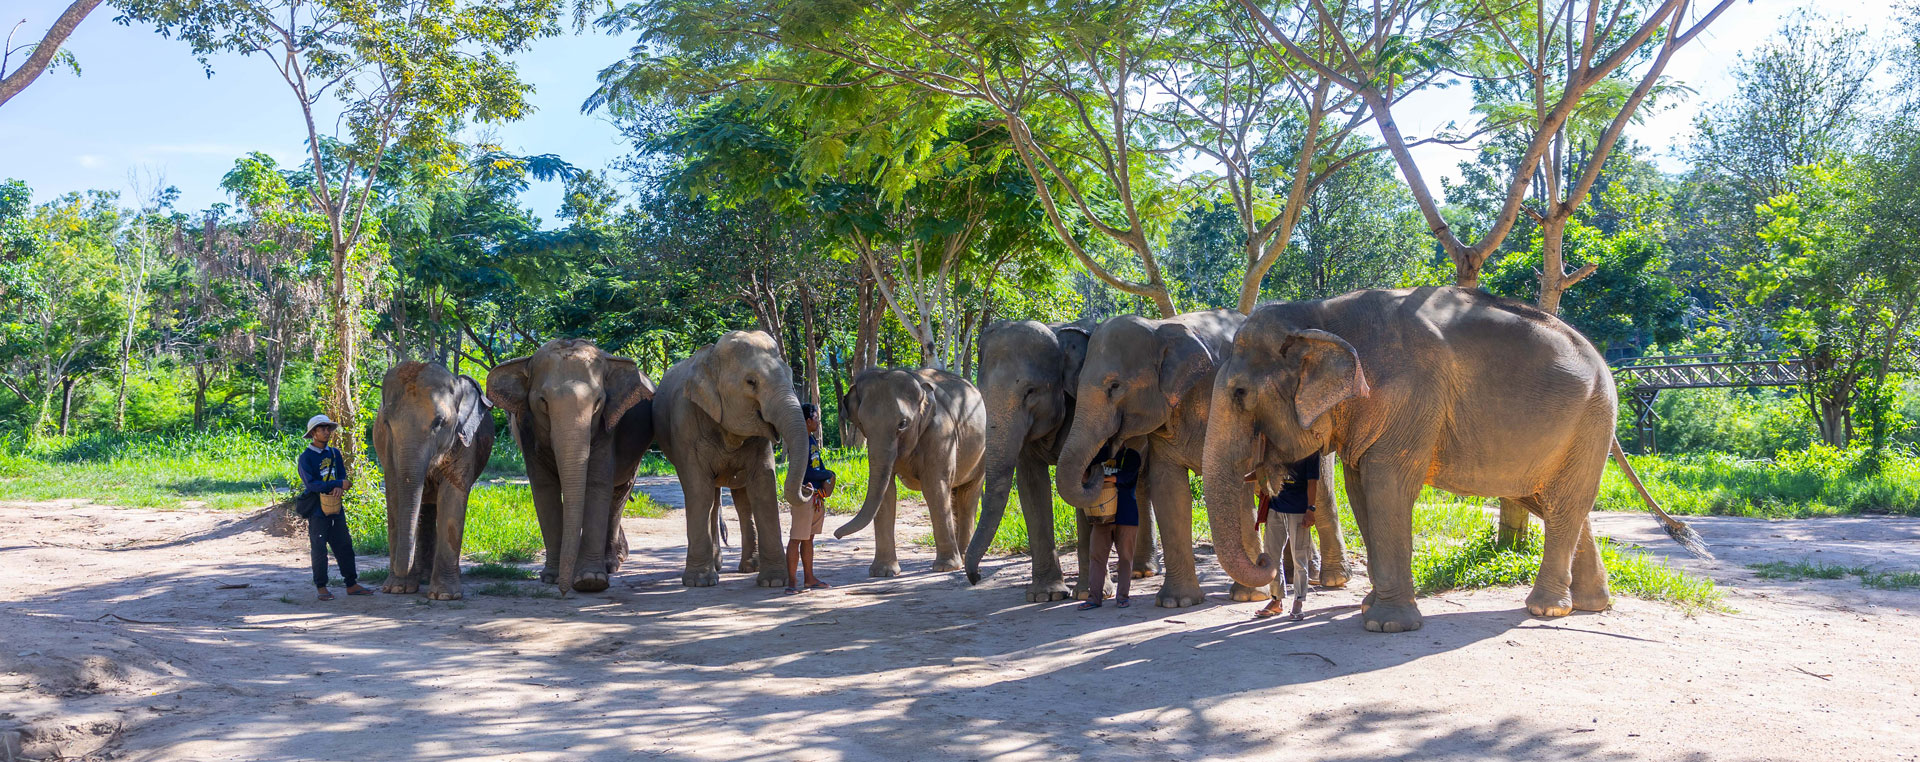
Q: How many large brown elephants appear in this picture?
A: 7